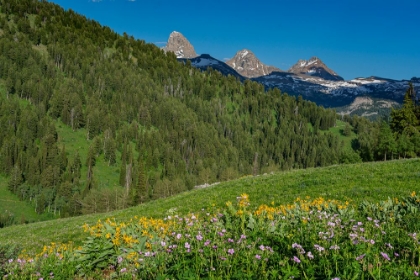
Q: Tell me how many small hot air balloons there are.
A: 0